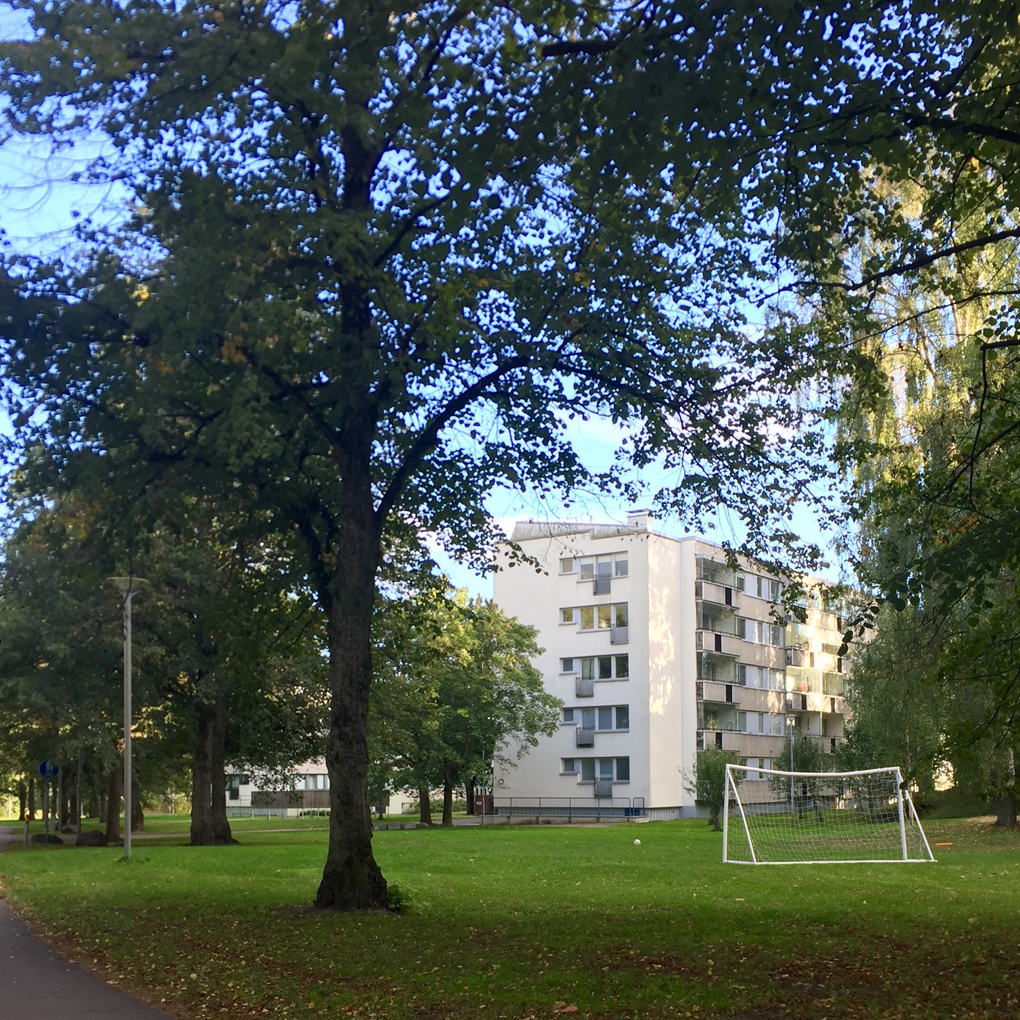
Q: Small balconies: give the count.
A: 5